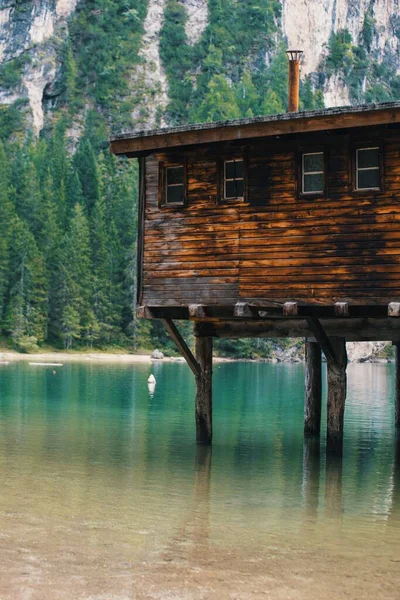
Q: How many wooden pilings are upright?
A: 4